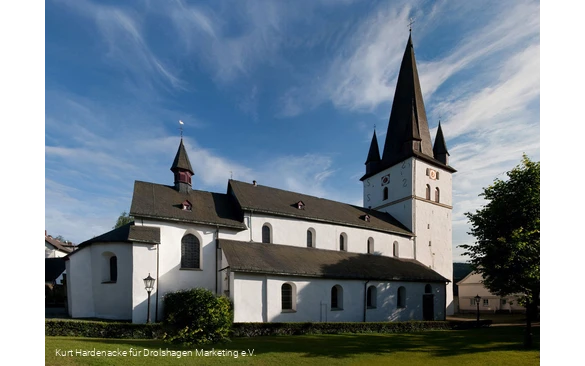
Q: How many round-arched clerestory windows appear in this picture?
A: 5